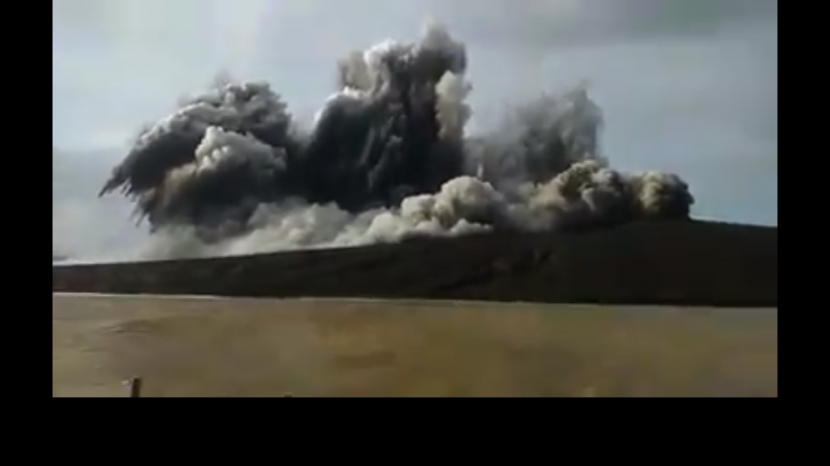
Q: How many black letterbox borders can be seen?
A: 3